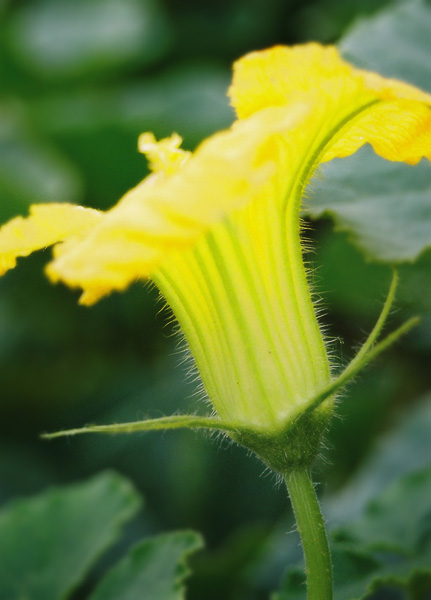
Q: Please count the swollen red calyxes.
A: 0